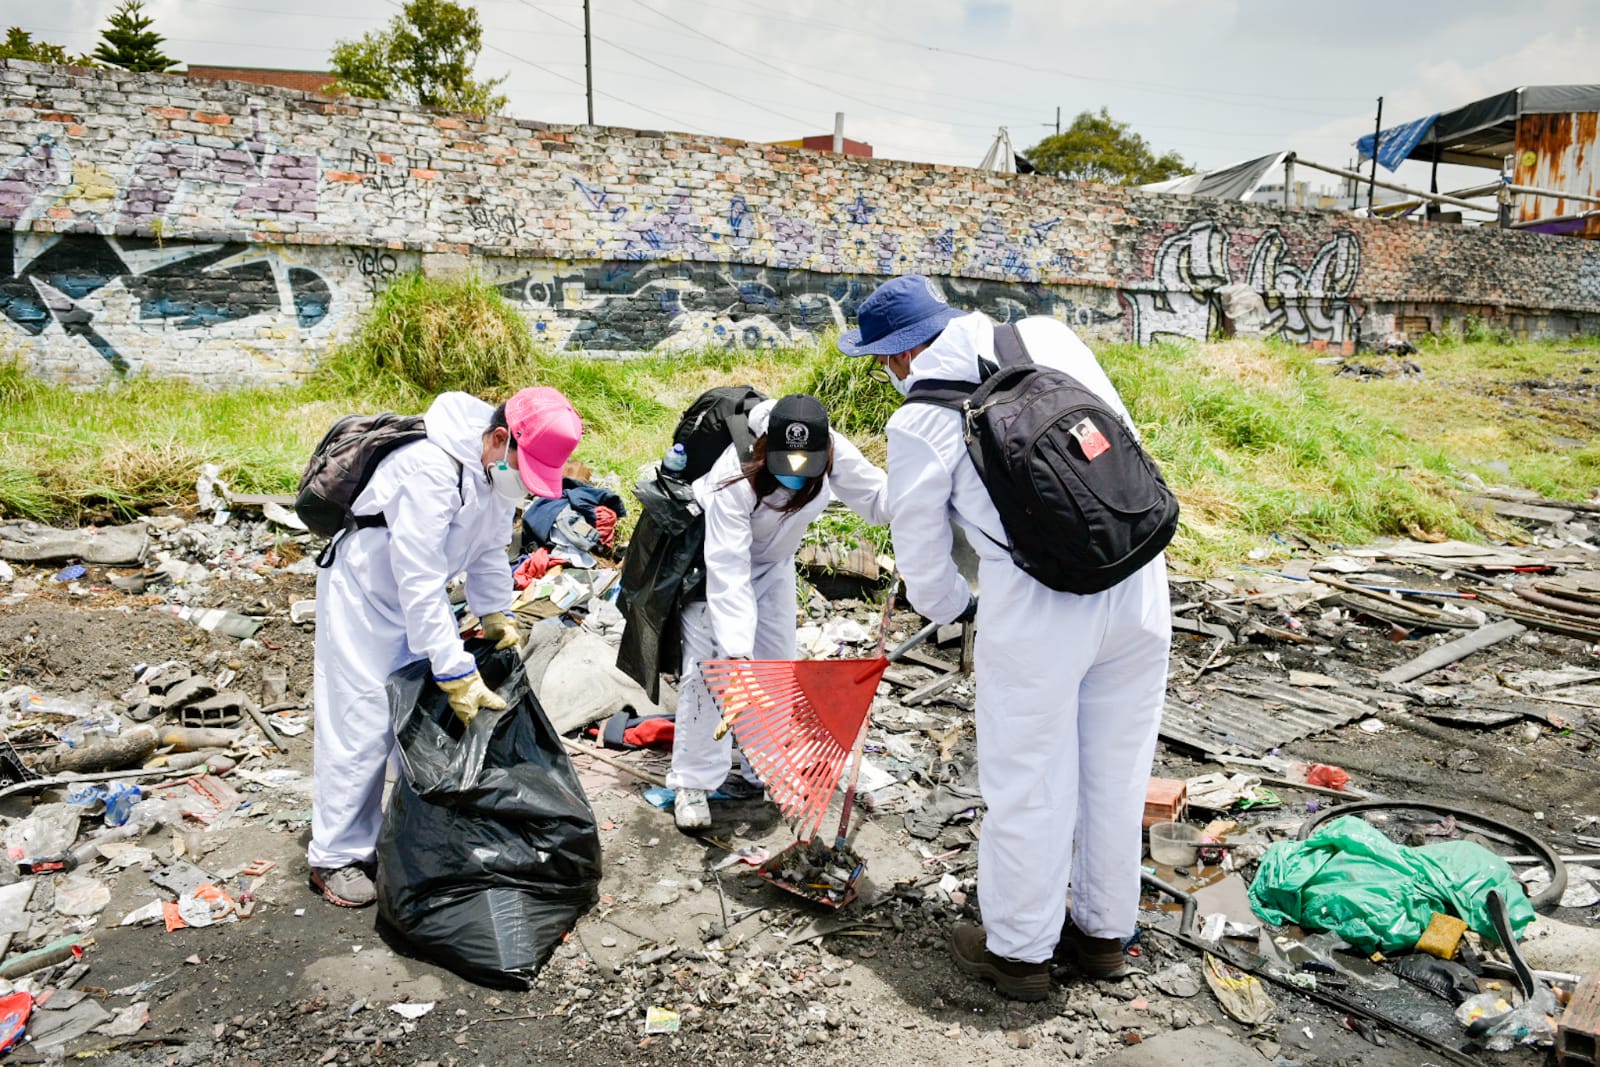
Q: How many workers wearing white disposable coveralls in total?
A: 3